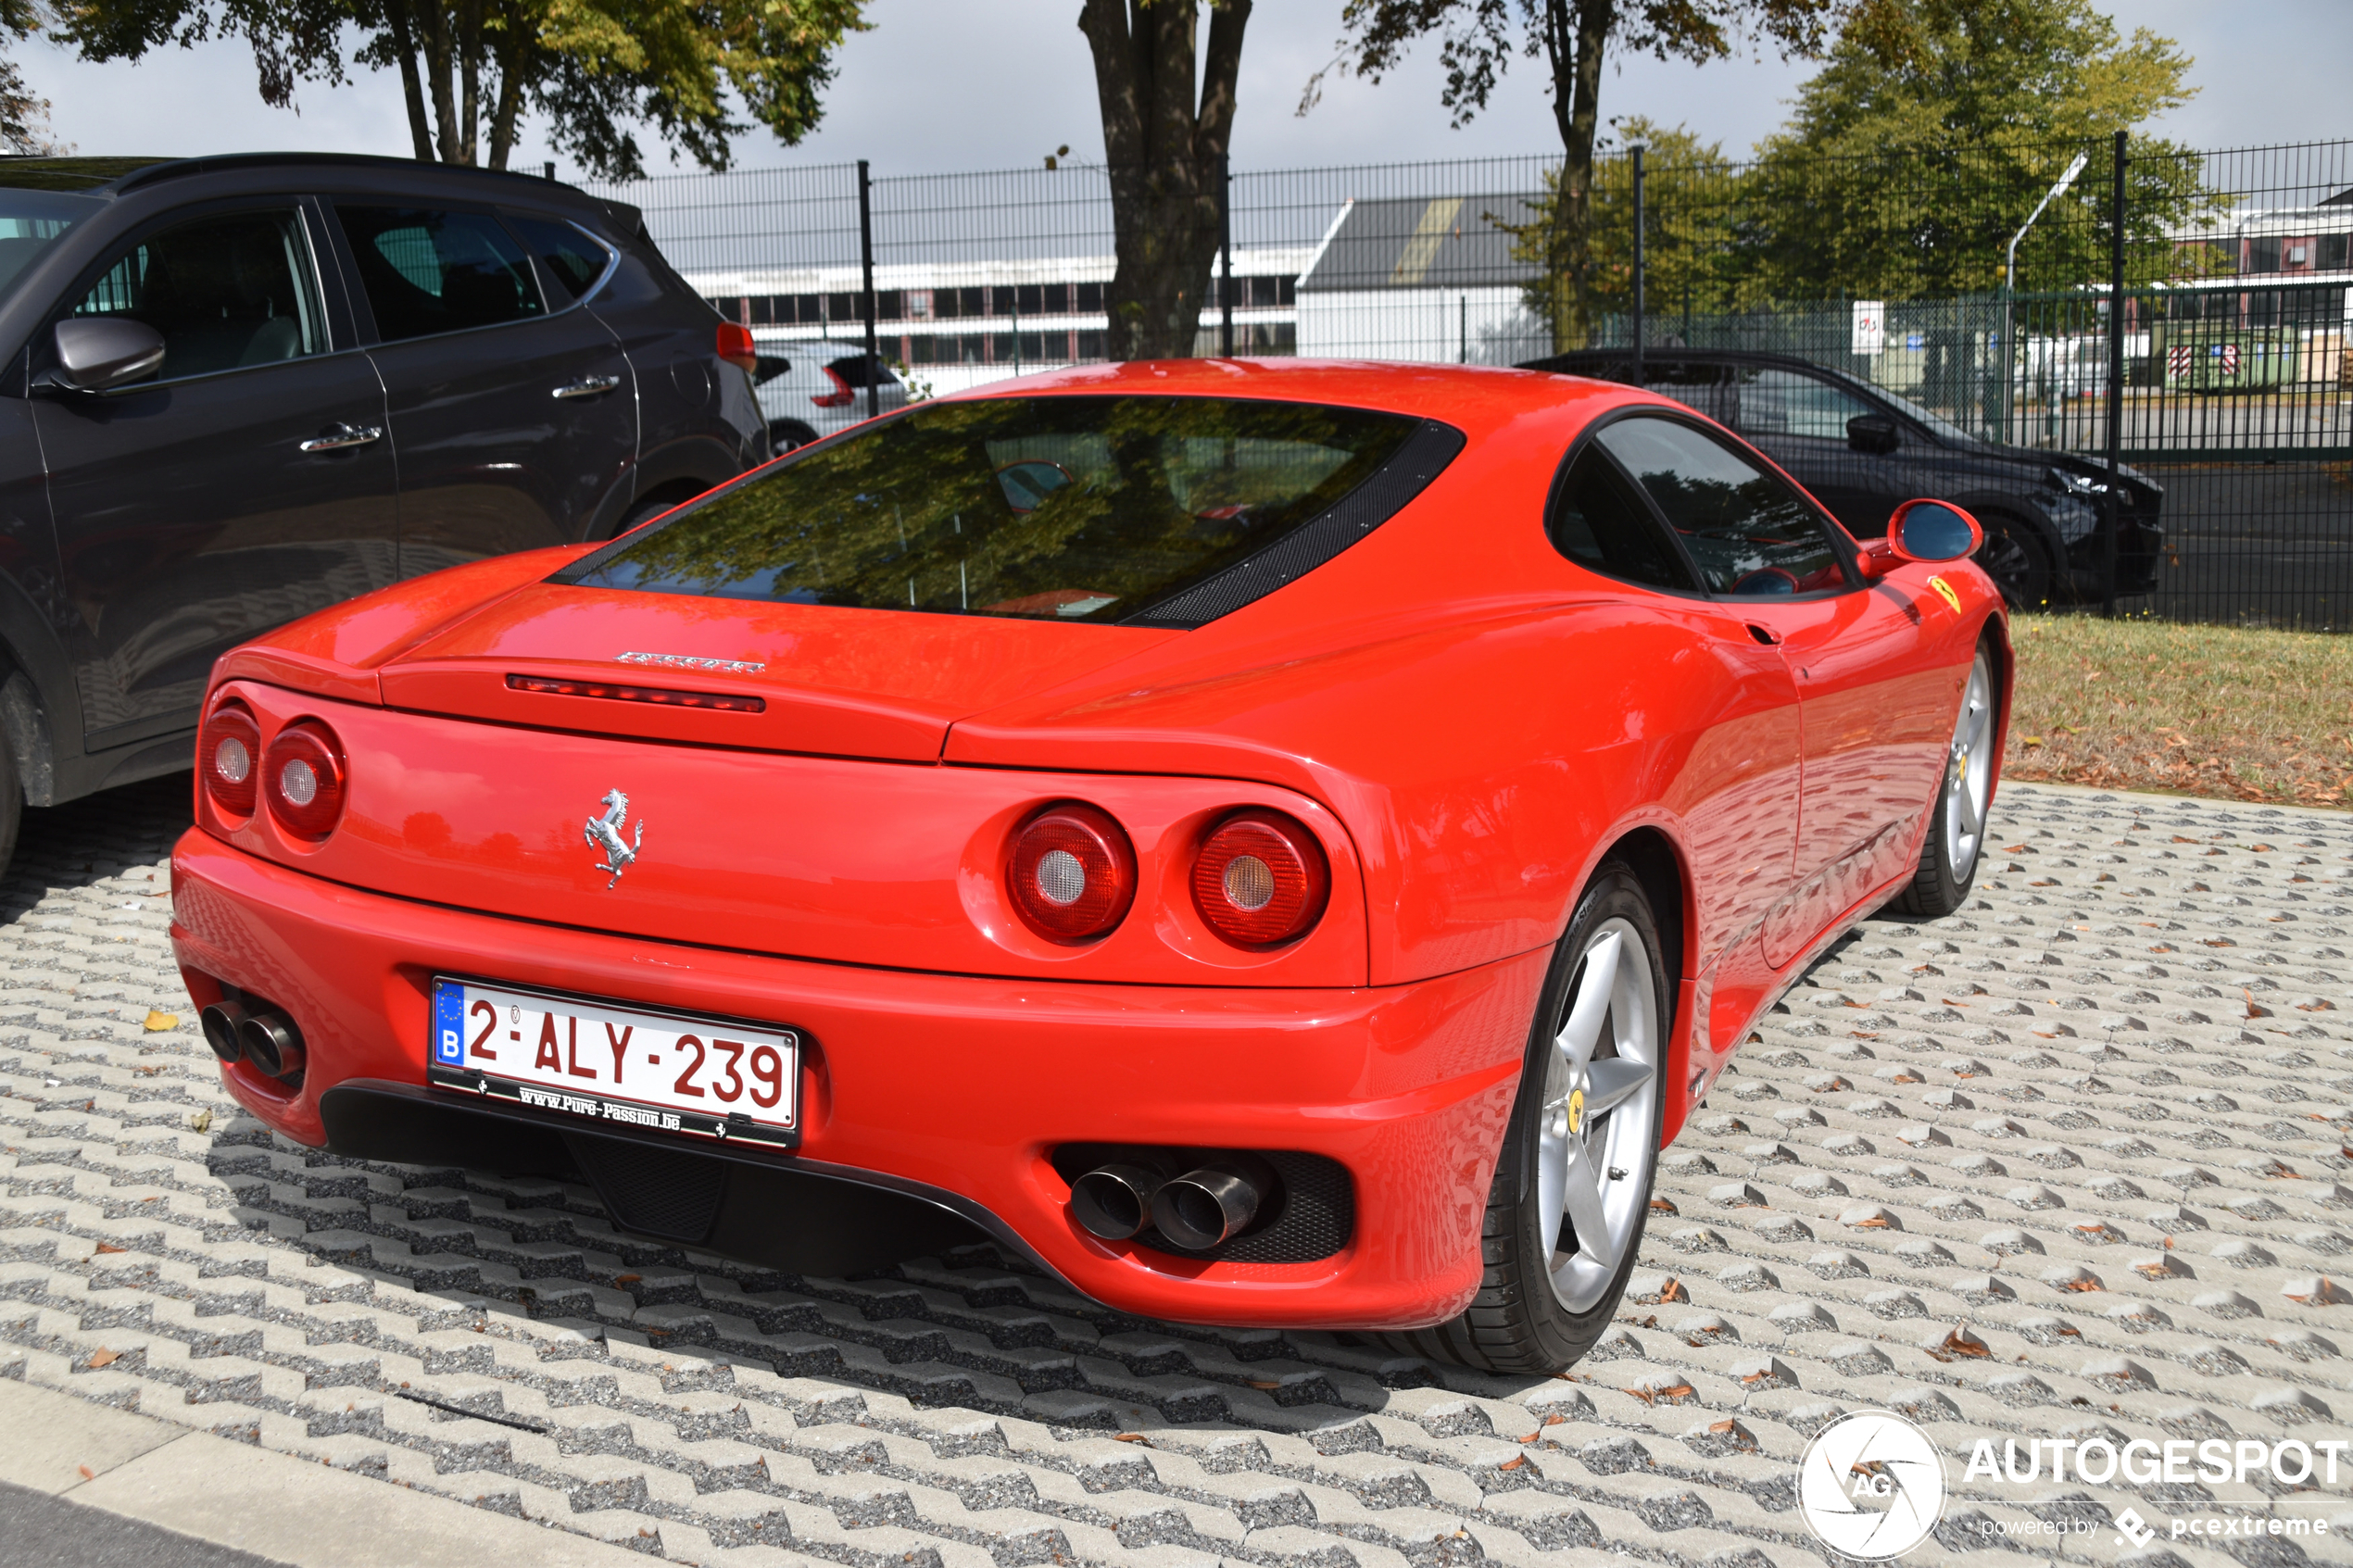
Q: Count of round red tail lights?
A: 4